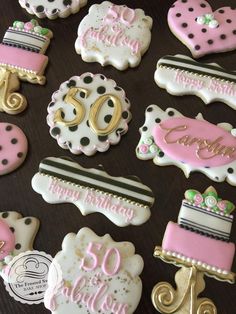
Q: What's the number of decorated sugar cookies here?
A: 12